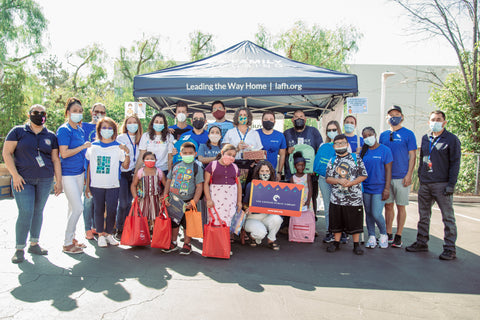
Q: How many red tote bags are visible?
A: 3